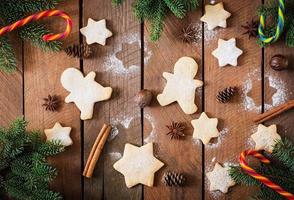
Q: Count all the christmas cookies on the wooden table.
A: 10